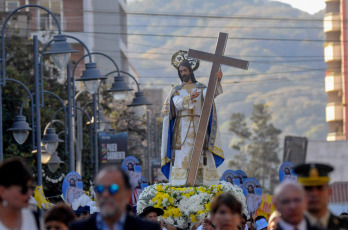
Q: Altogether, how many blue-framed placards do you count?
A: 7